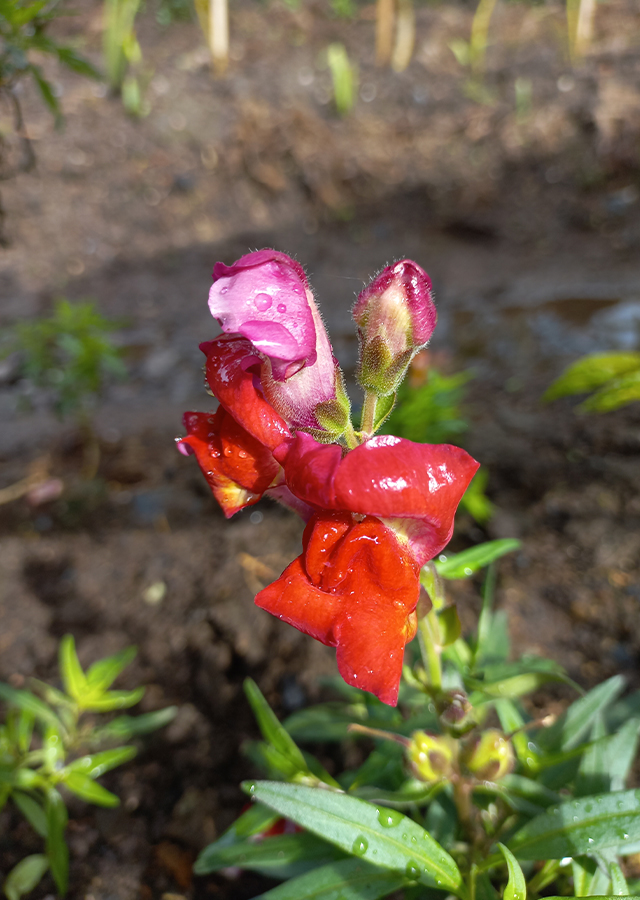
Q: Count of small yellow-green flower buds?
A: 2